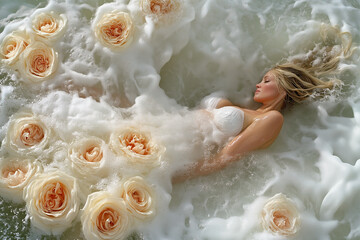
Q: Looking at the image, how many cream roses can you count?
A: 13